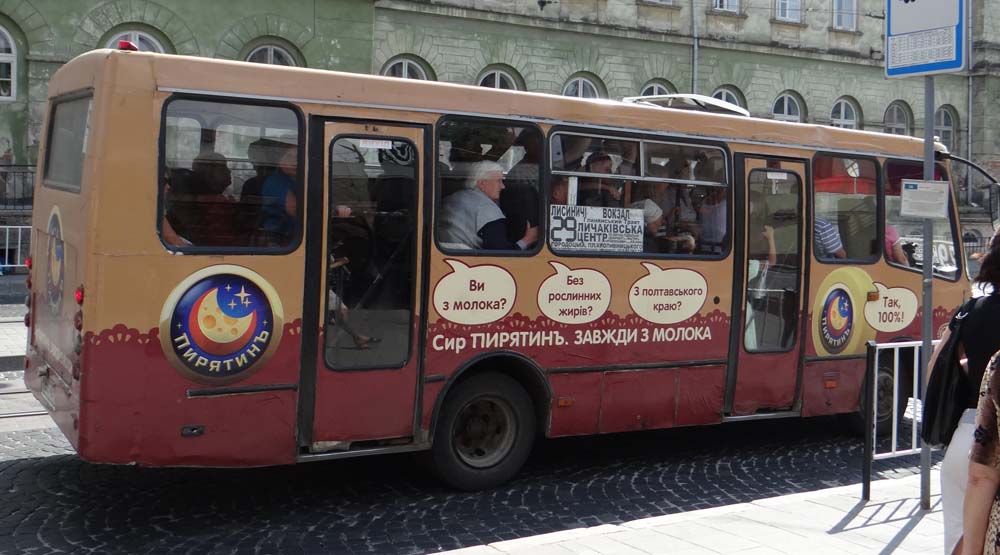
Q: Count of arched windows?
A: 12